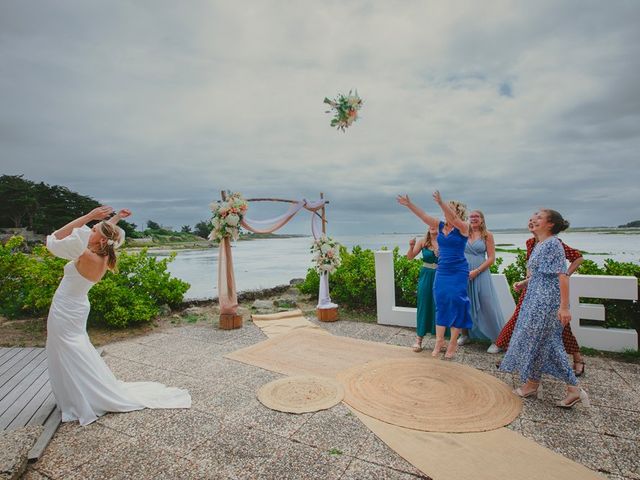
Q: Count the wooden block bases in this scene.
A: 2